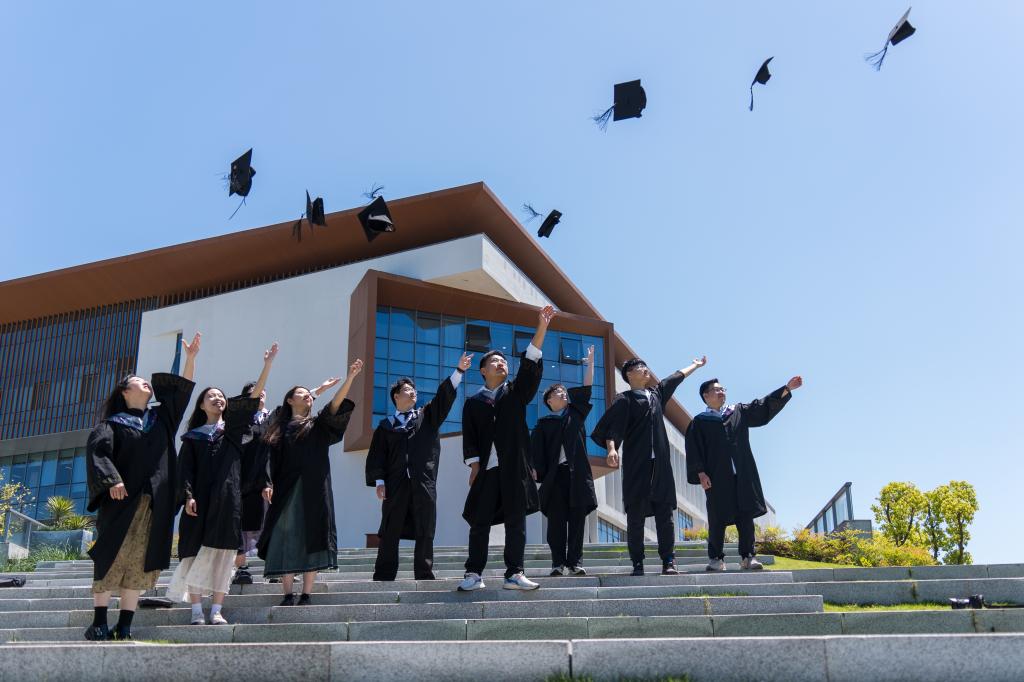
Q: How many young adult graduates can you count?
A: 9